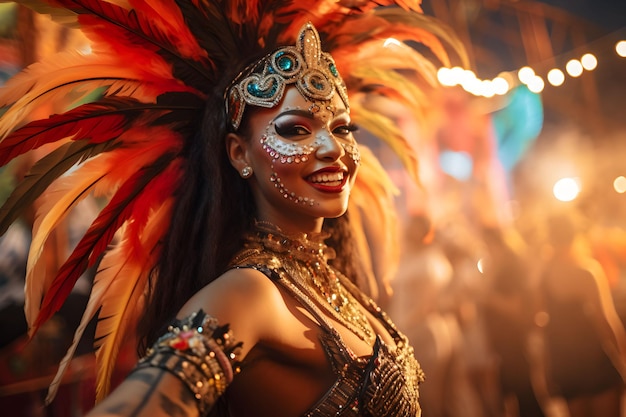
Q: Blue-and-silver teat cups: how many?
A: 0